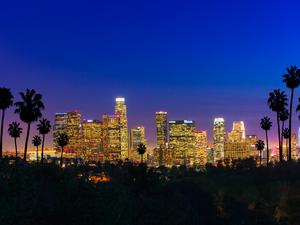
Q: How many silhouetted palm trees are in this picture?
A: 14